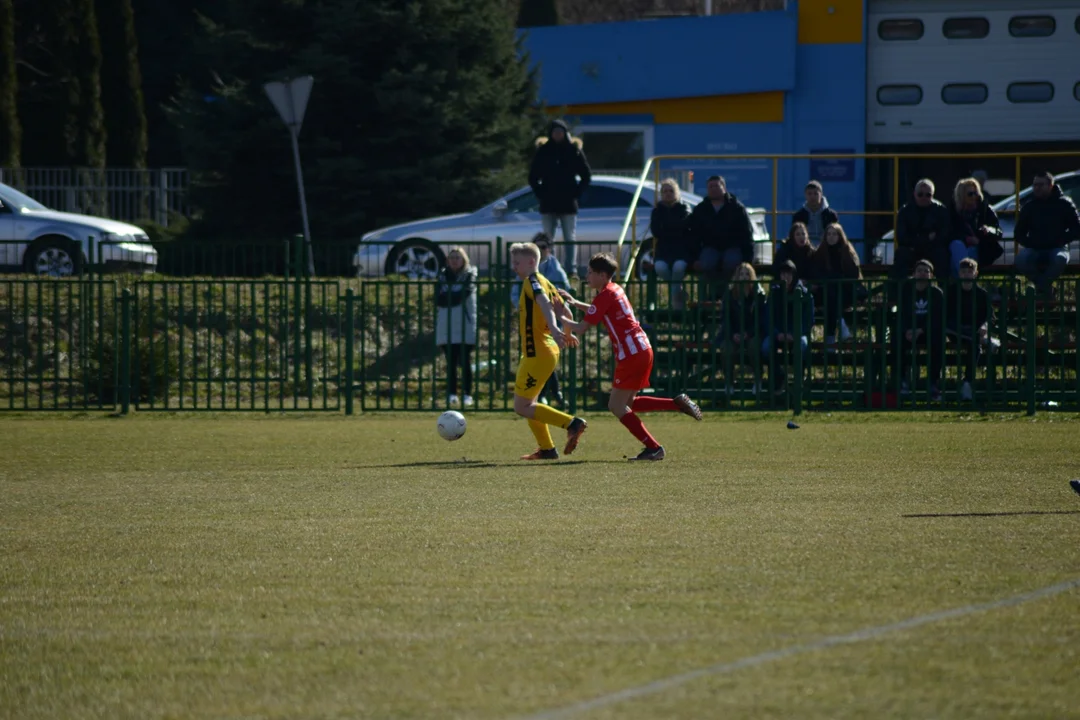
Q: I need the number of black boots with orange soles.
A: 2